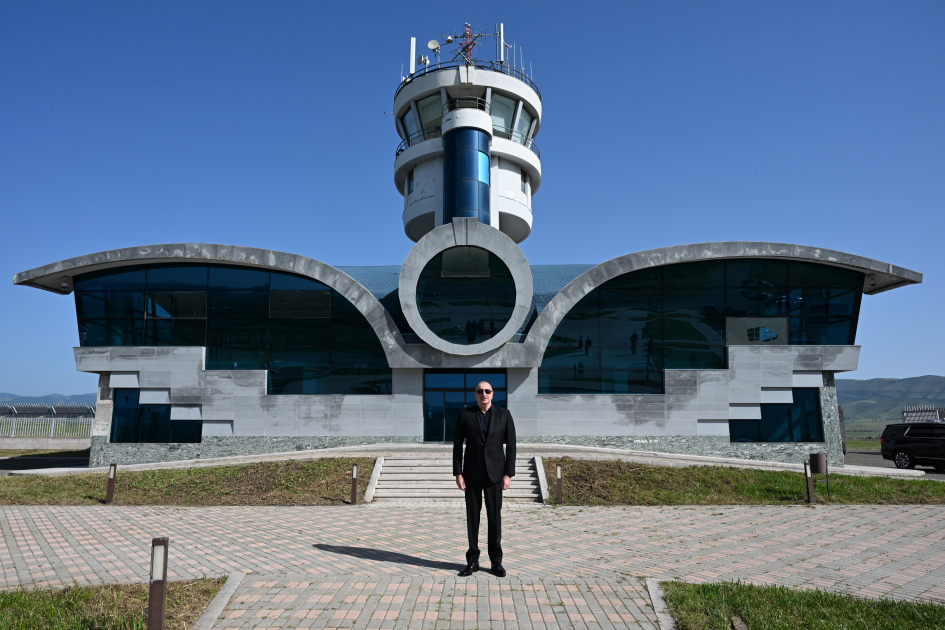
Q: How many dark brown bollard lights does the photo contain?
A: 5